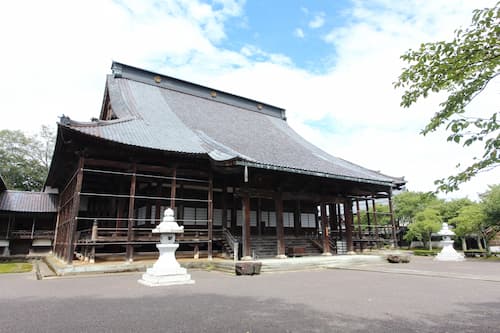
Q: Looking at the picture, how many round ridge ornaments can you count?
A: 3